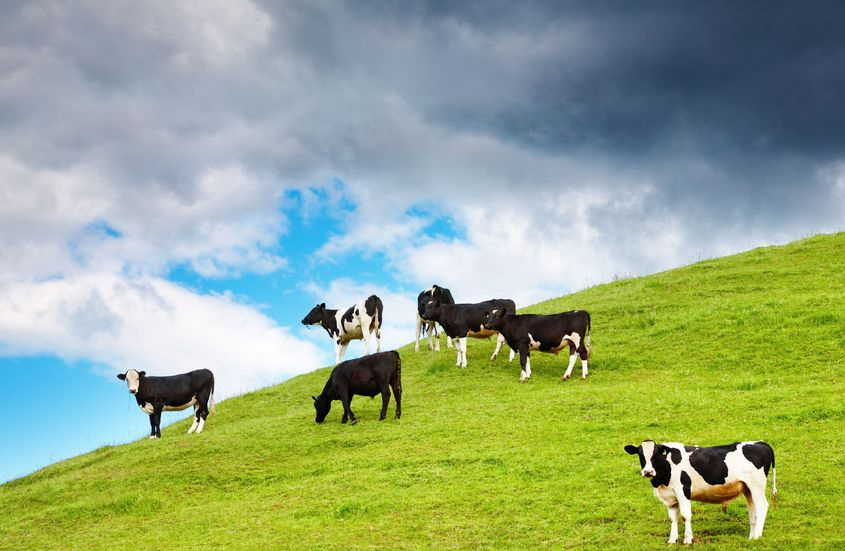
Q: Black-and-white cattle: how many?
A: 6